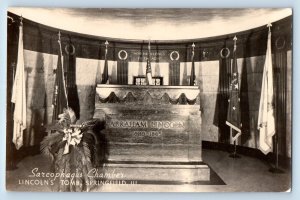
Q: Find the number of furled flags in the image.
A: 7